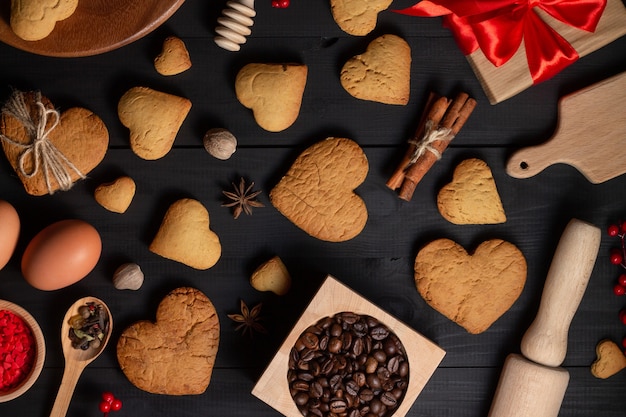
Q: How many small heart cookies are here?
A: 4